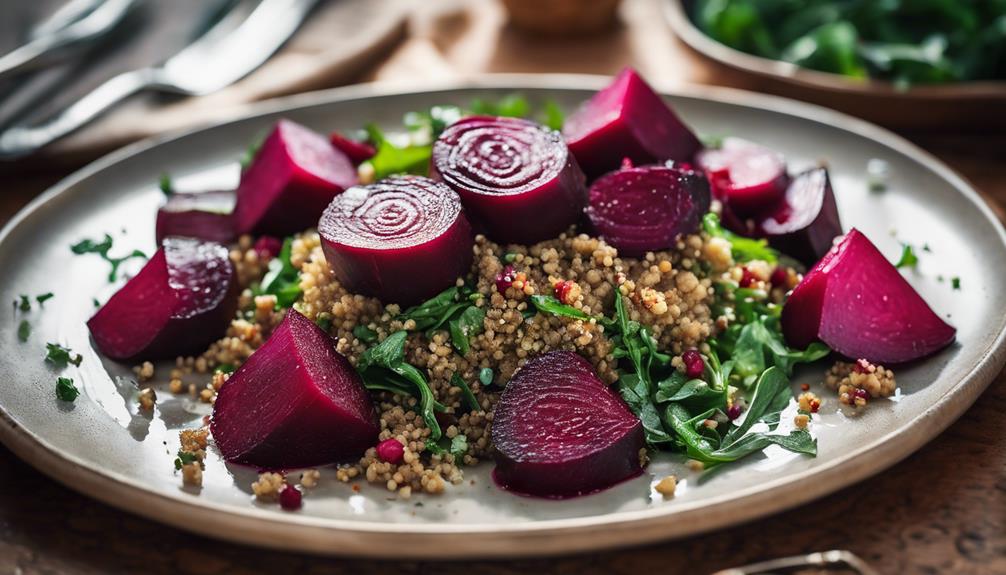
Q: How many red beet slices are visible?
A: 12